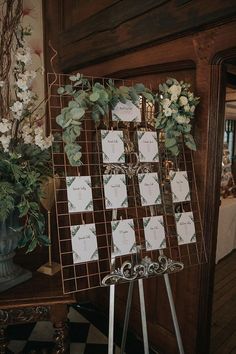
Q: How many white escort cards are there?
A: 11